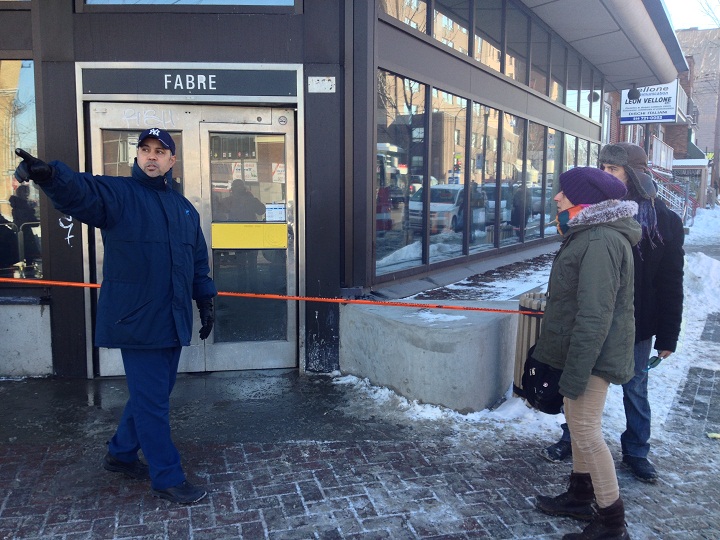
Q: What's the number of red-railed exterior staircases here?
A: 1